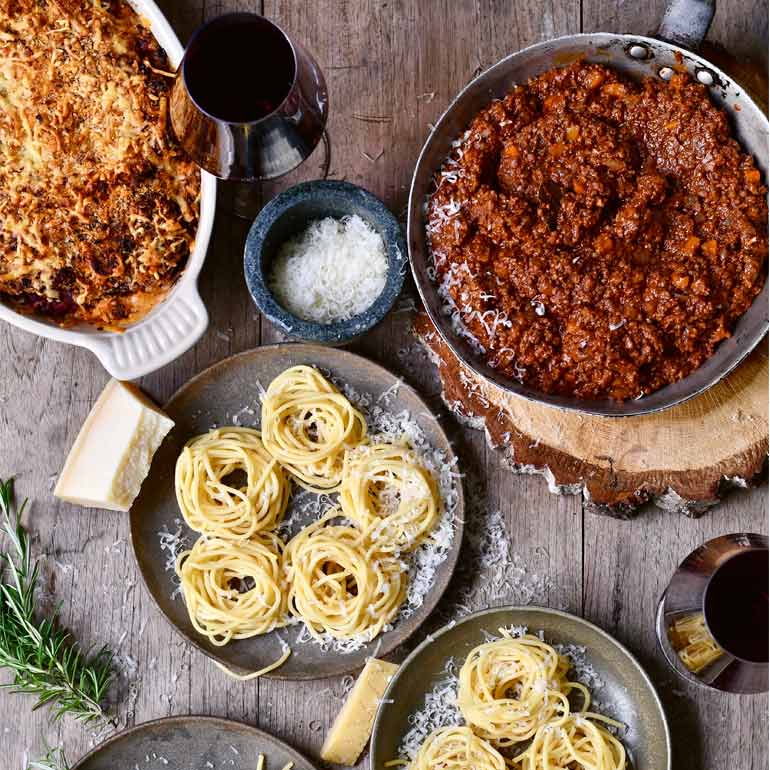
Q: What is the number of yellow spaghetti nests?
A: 8